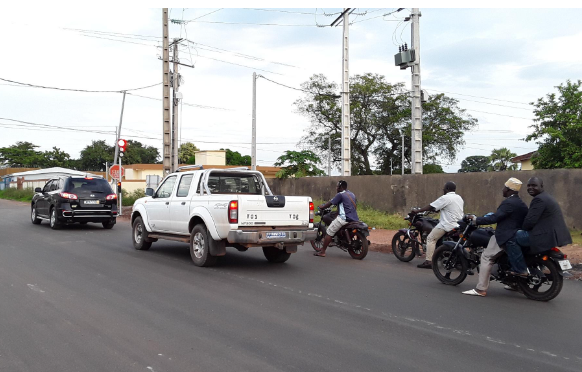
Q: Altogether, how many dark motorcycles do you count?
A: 3